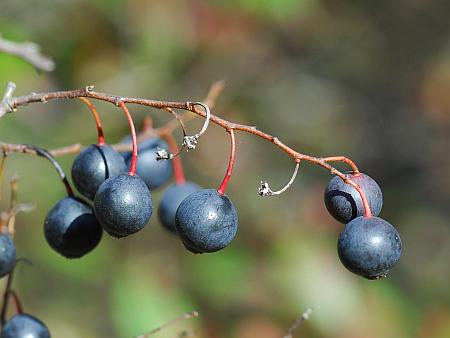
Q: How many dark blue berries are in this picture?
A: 10